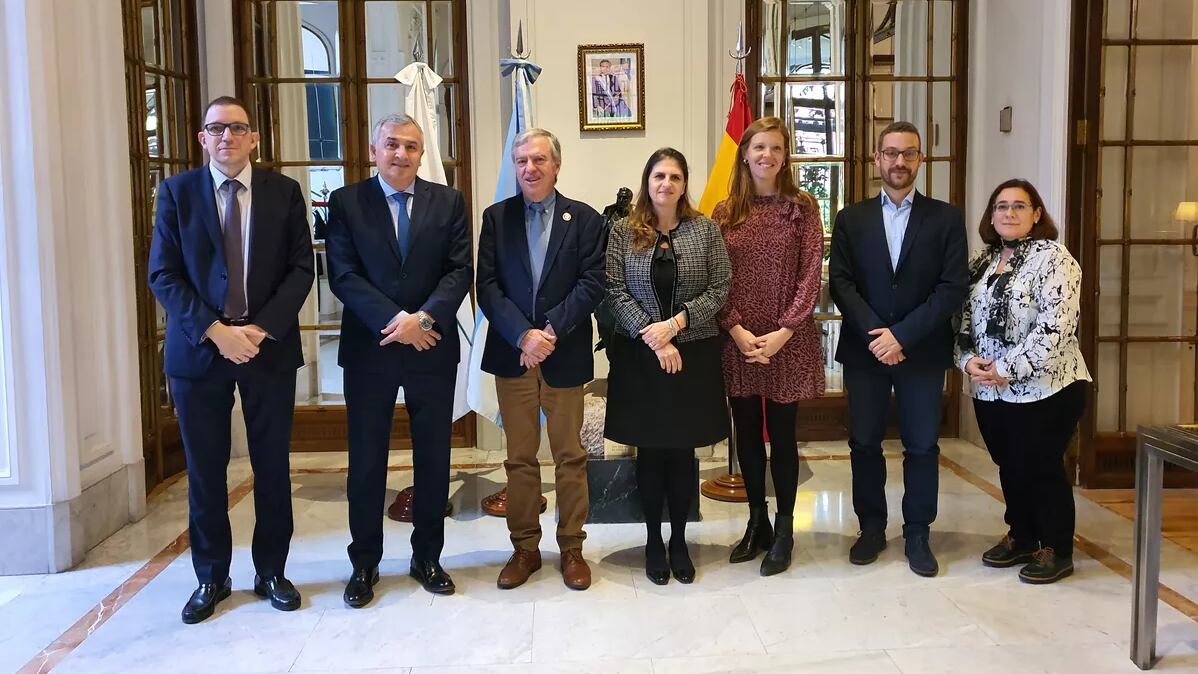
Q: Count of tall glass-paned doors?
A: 4